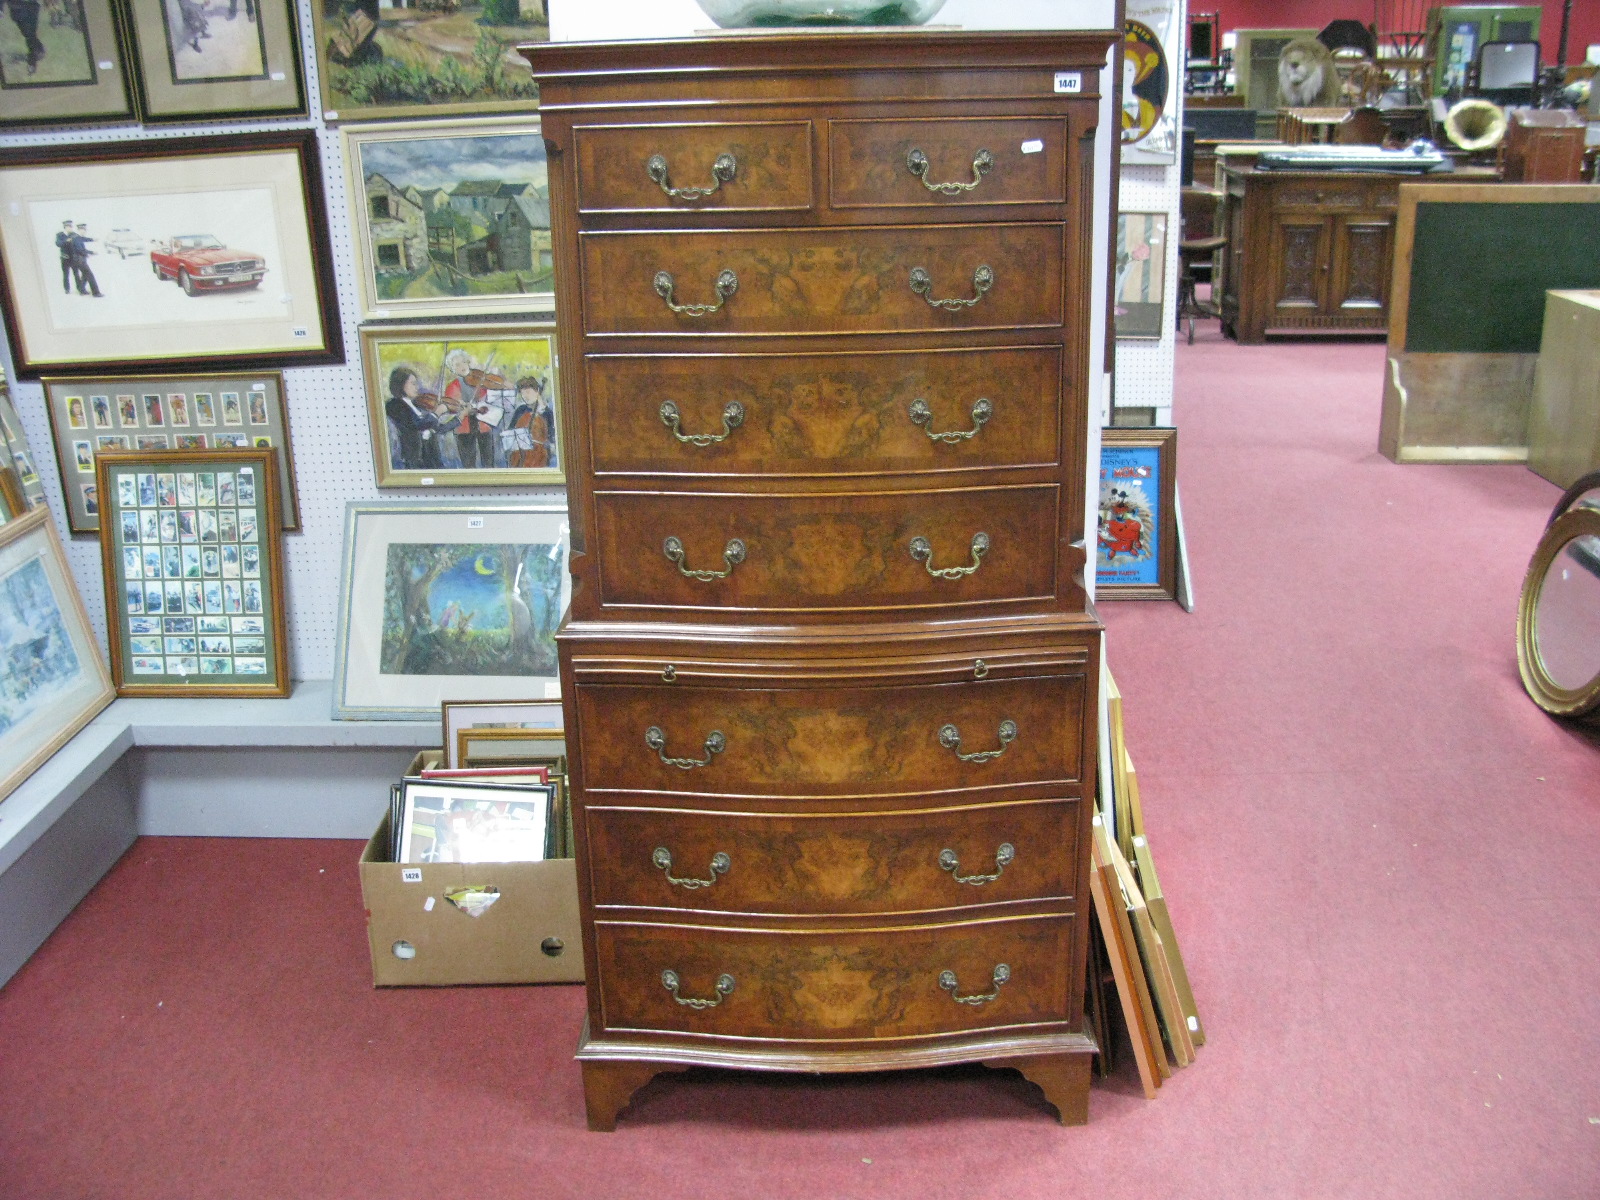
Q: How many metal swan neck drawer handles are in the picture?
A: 14